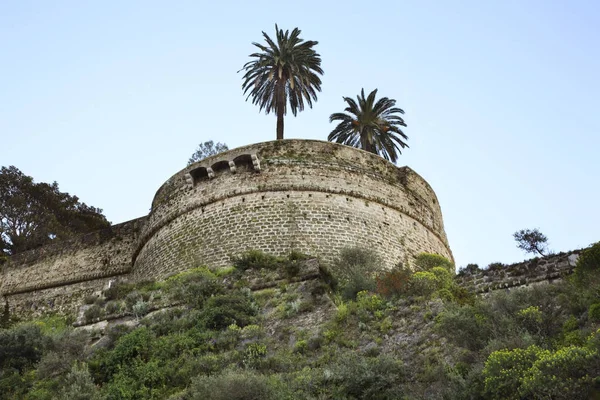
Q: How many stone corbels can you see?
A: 4